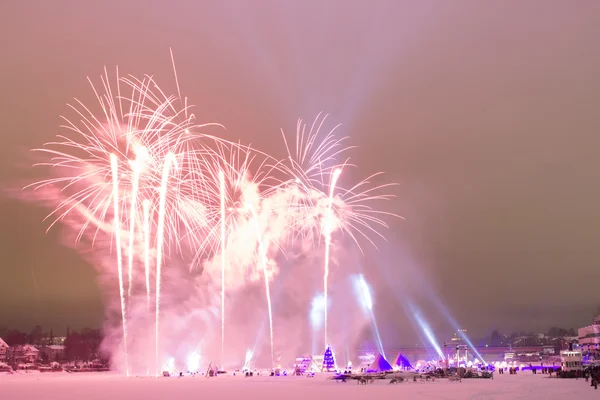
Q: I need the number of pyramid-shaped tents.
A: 2